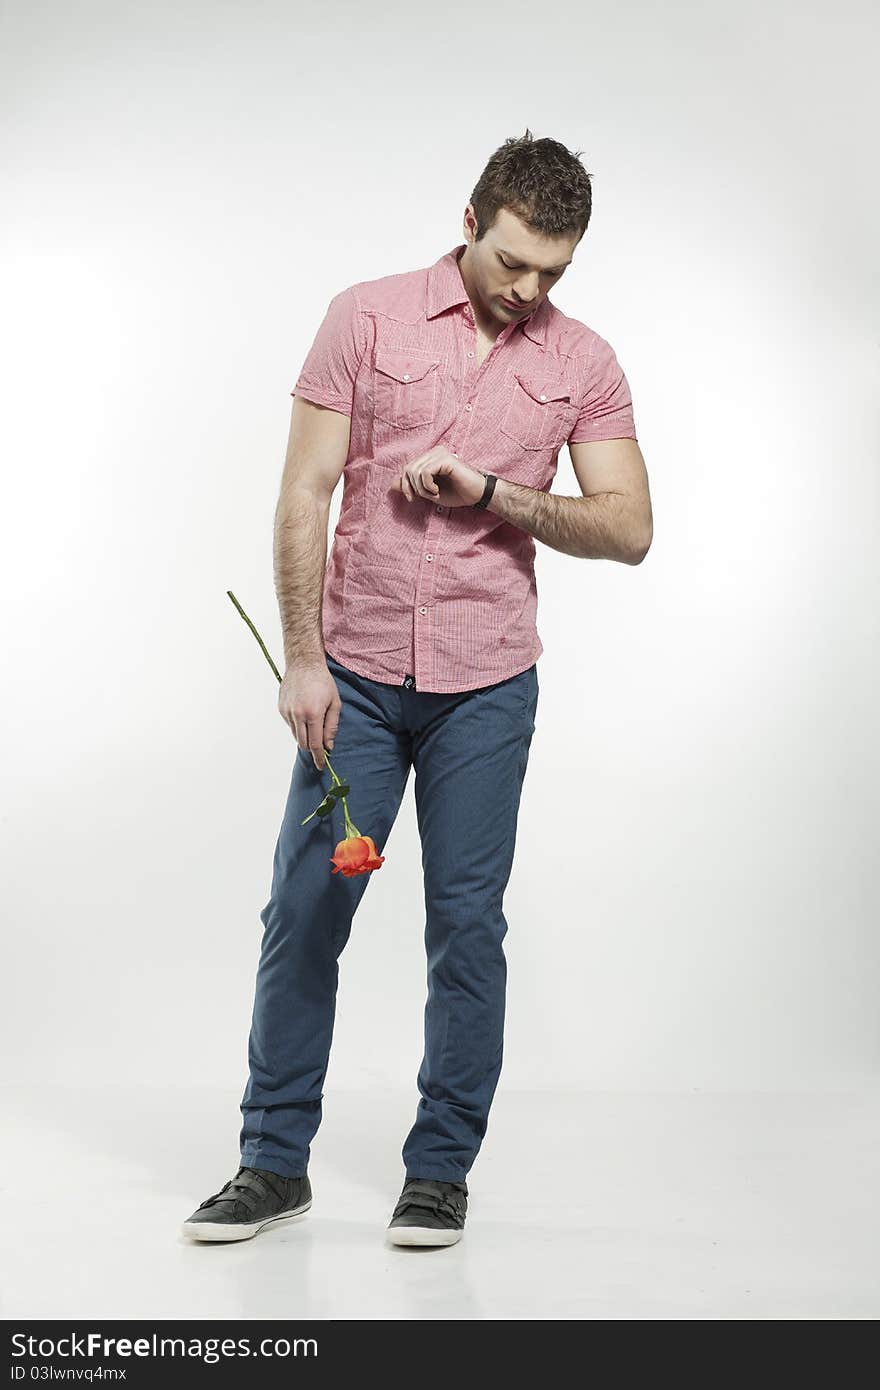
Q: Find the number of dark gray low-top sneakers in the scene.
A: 2